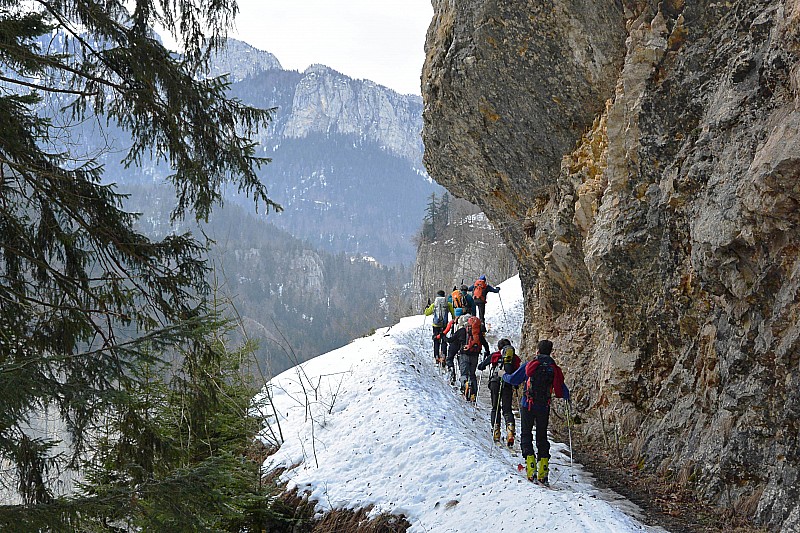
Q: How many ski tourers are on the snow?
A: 7